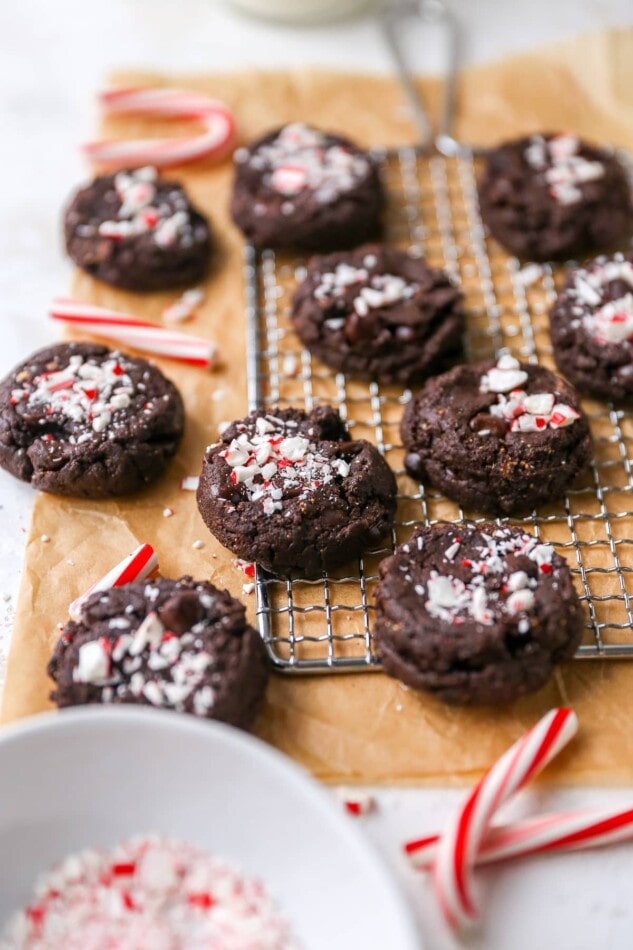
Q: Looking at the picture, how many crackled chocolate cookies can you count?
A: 10